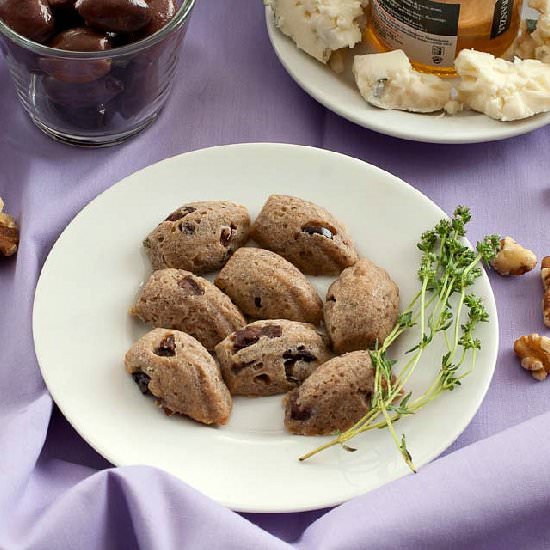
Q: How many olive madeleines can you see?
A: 8